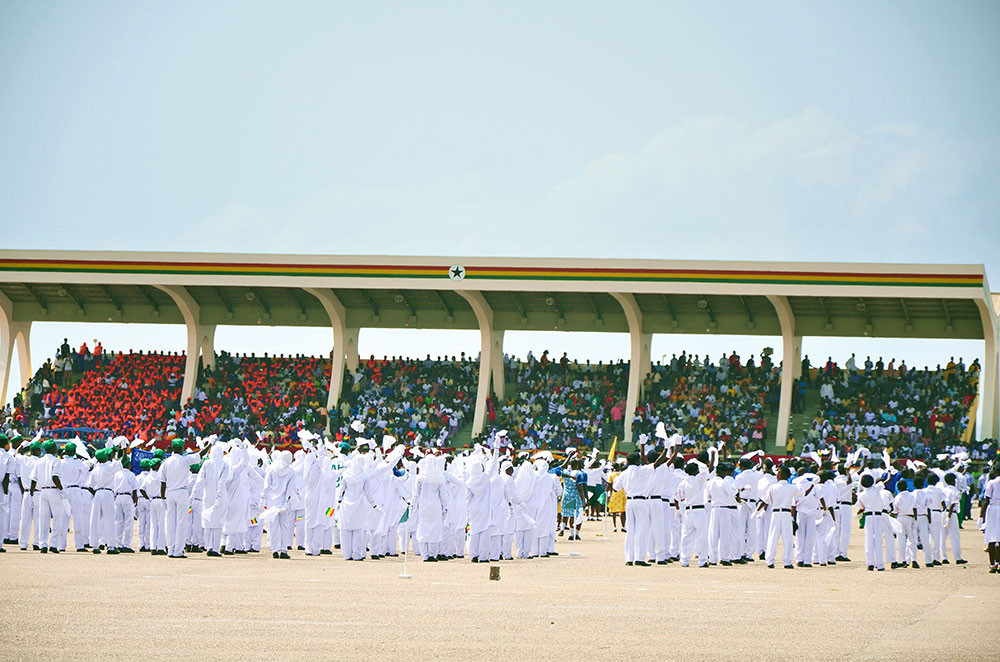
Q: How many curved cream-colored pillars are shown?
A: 7